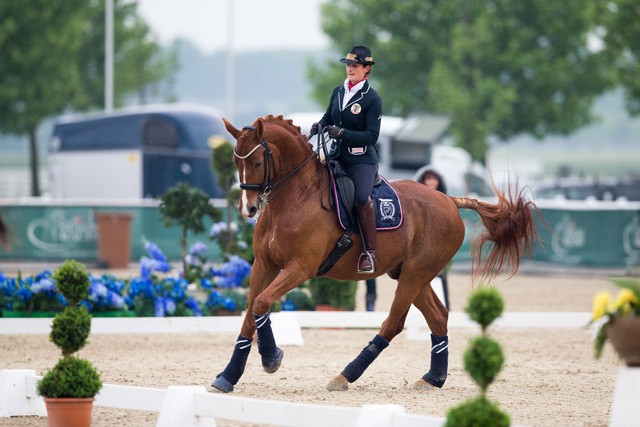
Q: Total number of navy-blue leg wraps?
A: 4